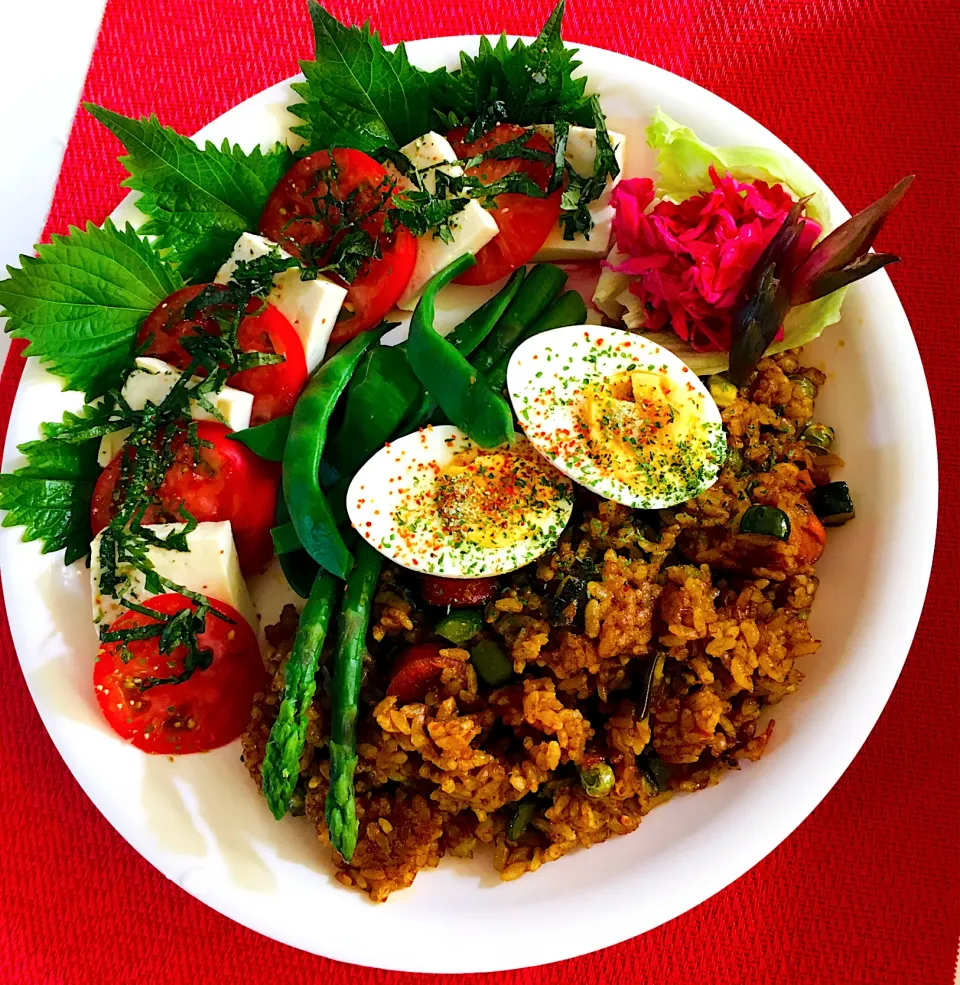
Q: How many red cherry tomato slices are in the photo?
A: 5